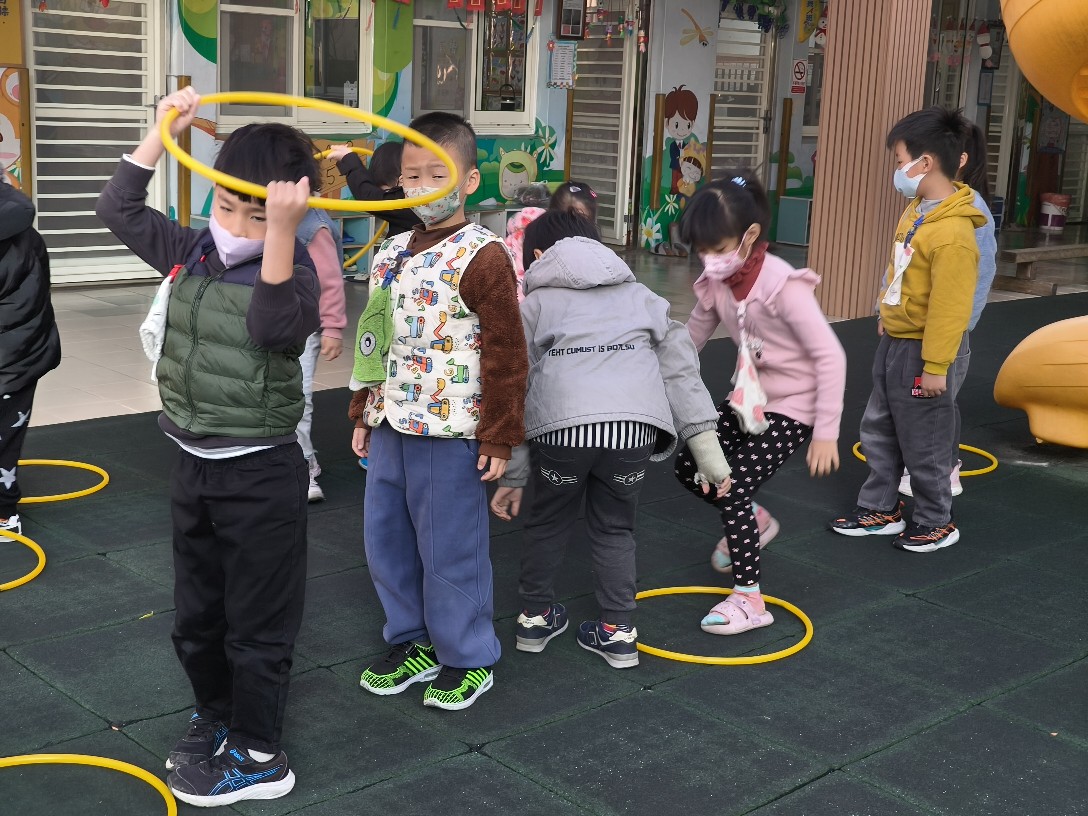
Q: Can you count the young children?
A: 10